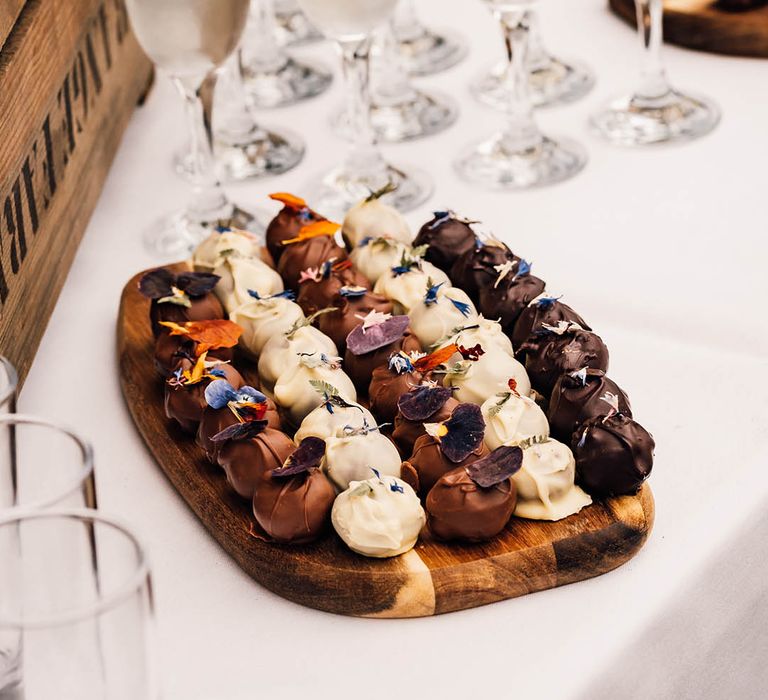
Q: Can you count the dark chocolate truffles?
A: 7